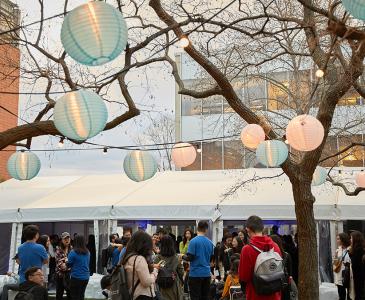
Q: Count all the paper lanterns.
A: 11